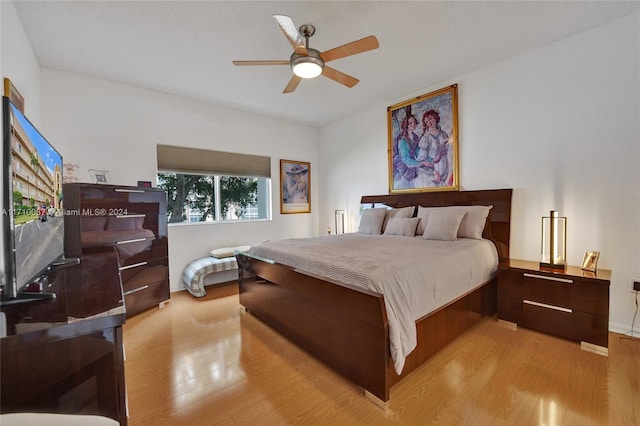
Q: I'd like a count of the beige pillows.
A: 5